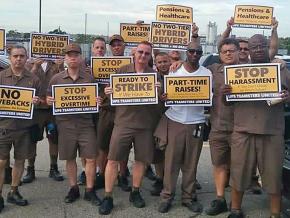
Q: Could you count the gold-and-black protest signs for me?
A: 12